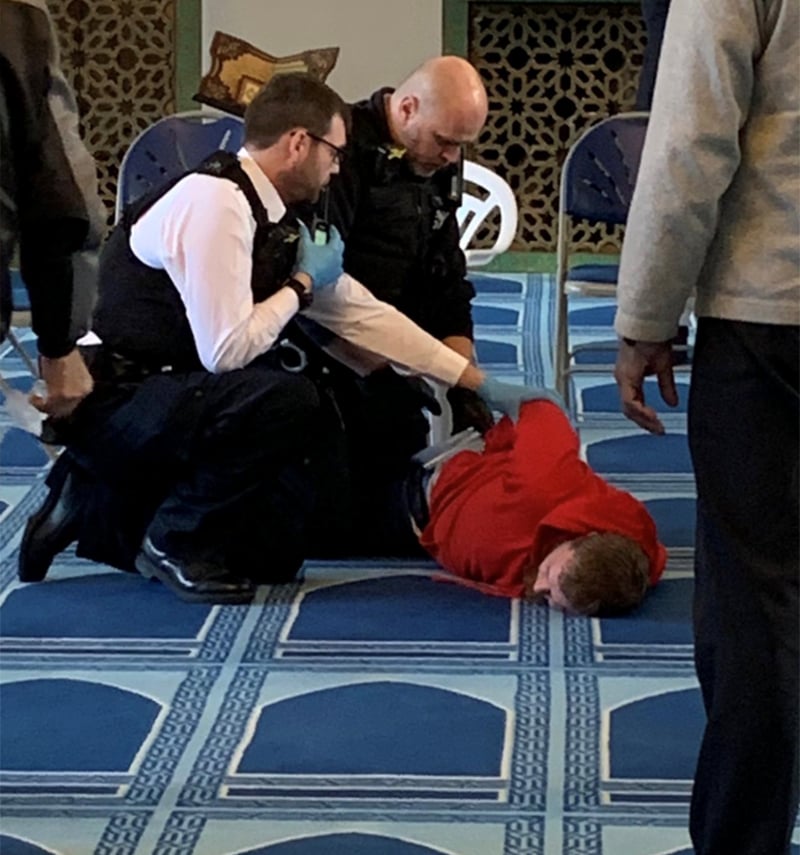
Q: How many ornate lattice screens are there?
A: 2